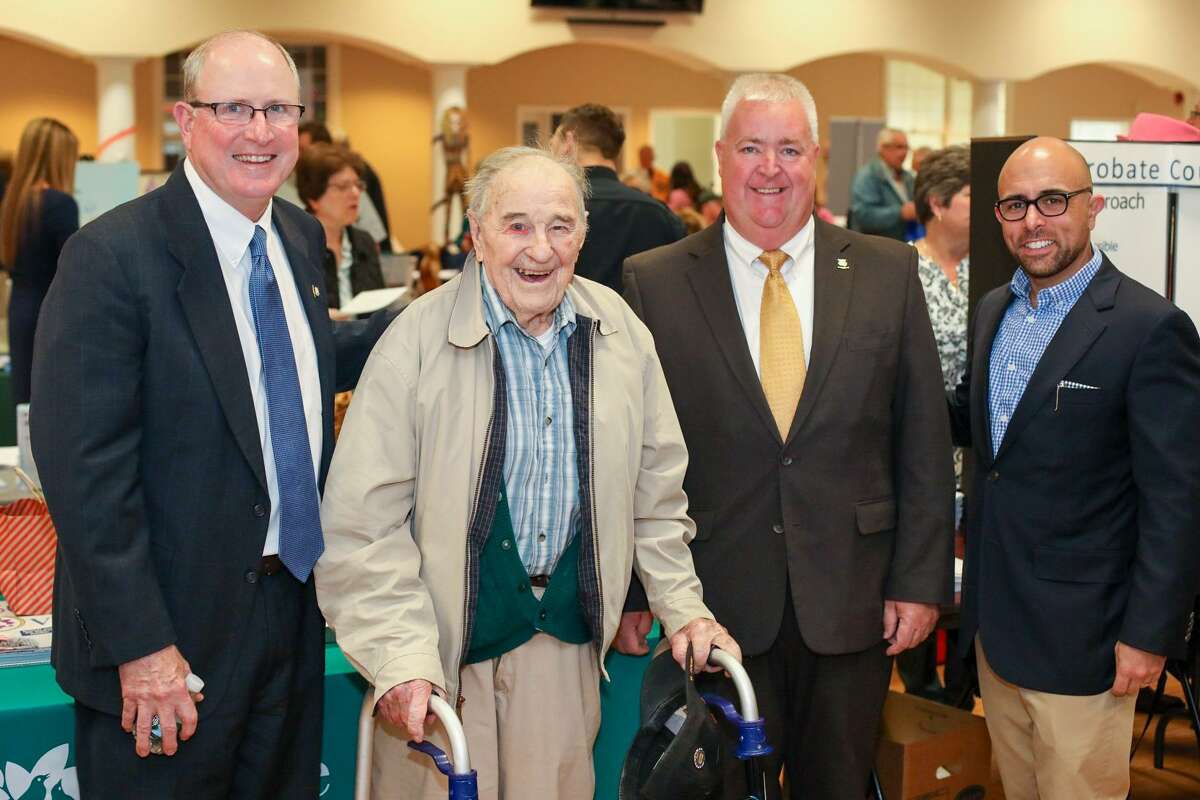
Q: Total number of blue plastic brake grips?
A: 2